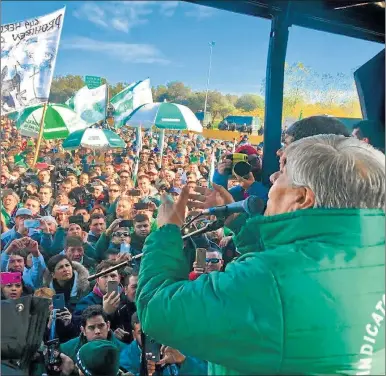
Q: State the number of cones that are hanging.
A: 0